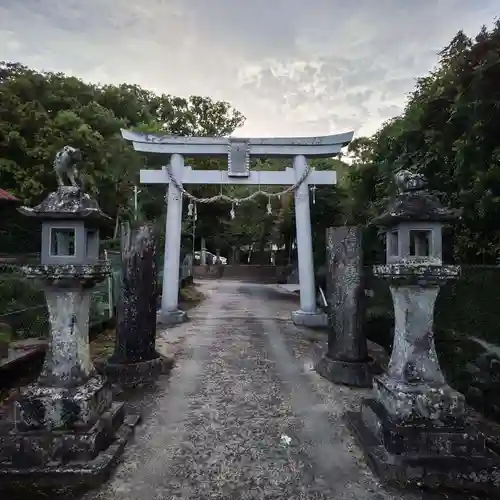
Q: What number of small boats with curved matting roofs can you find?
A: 0